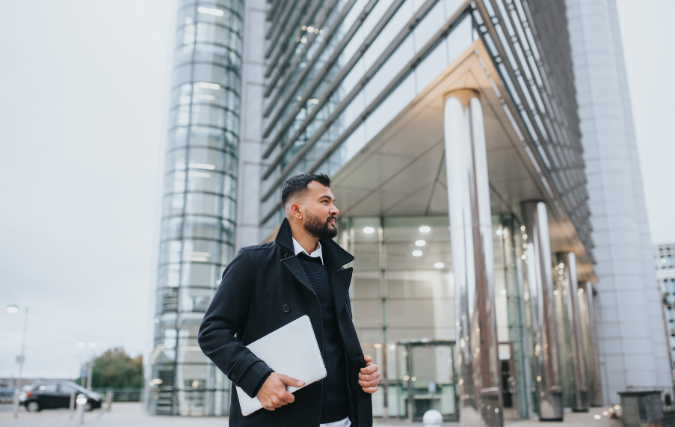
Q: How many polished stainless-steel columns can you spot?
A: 4